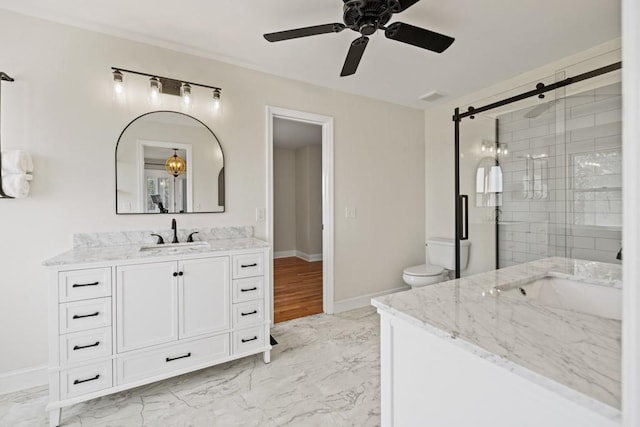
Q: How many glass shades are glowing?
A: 4